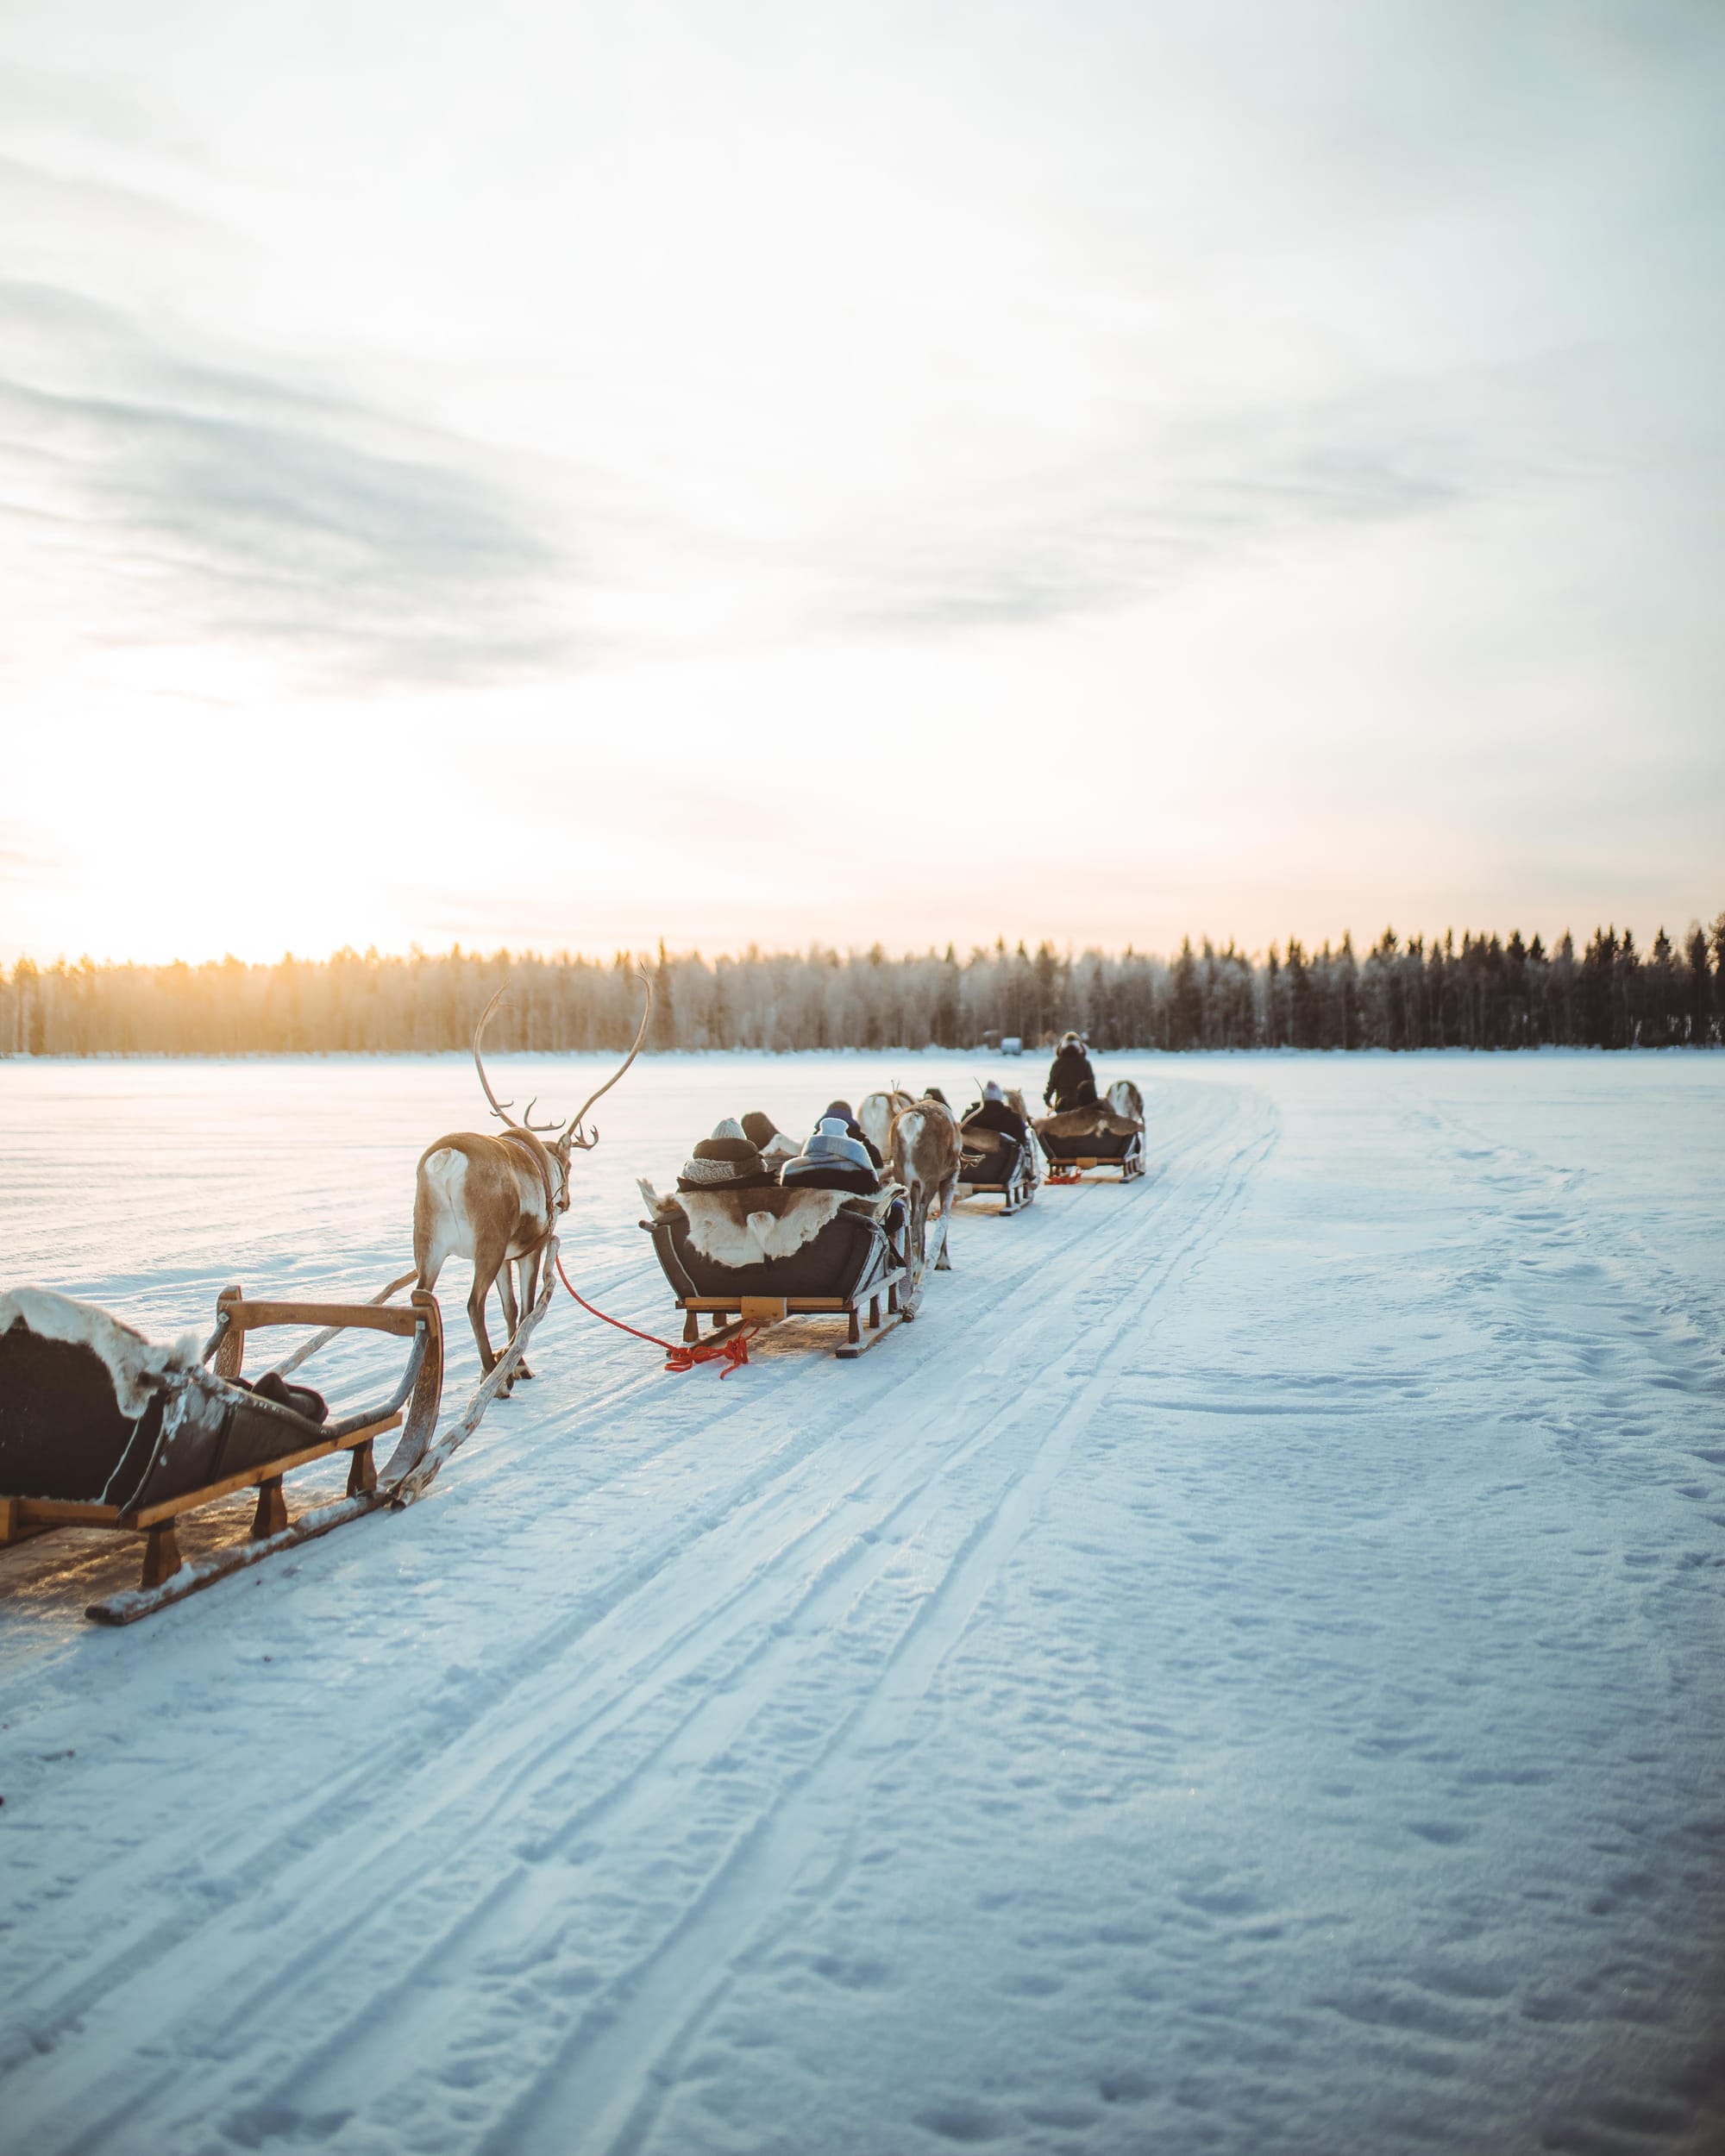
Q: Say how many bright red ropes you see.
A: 2